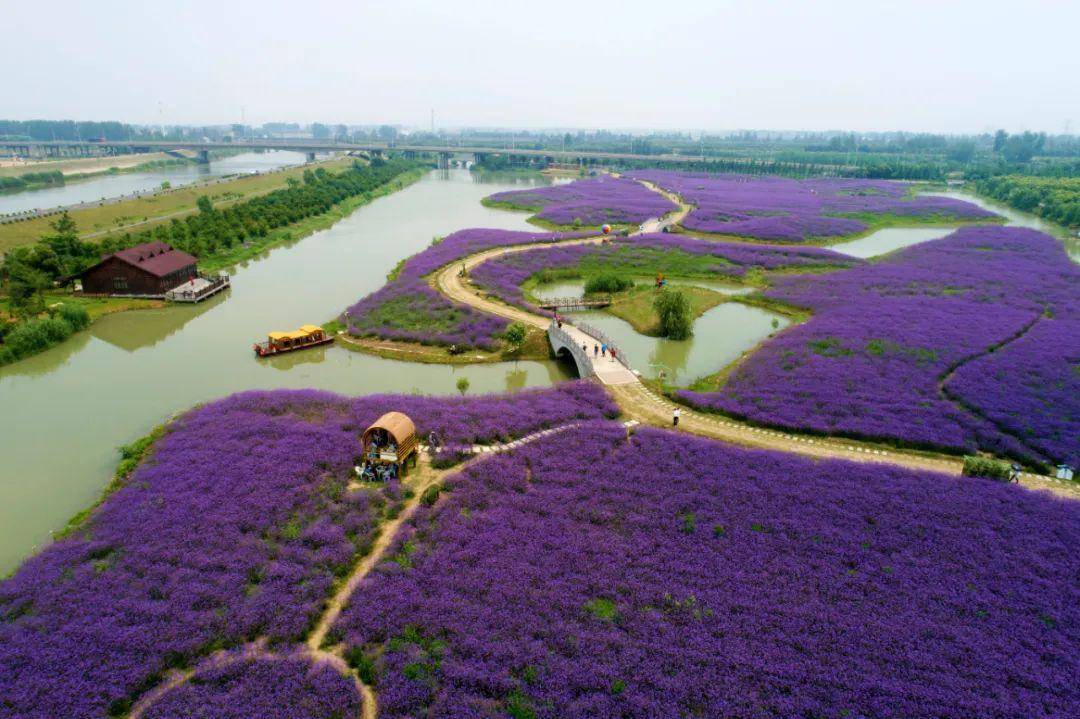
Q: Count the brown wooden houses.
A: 1